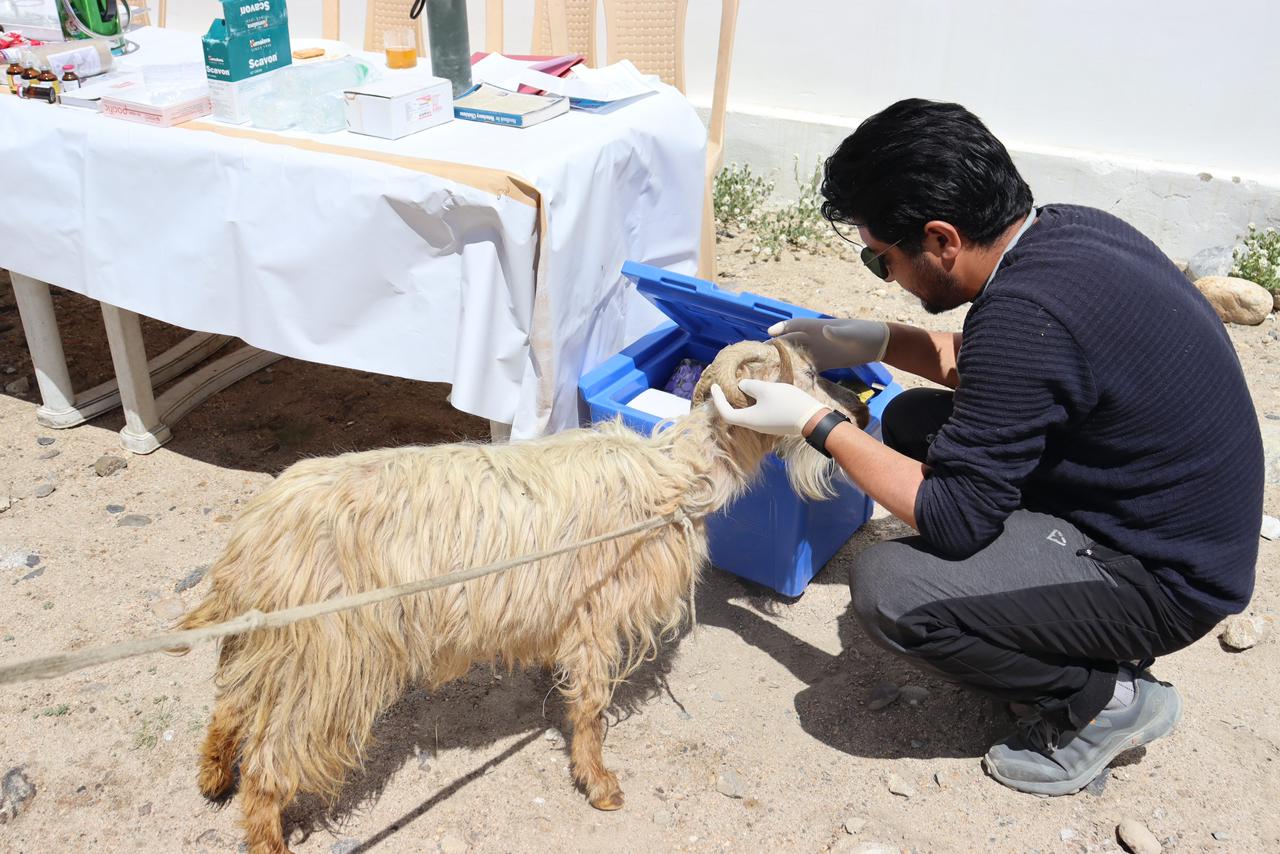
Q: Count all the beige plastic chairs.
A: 4